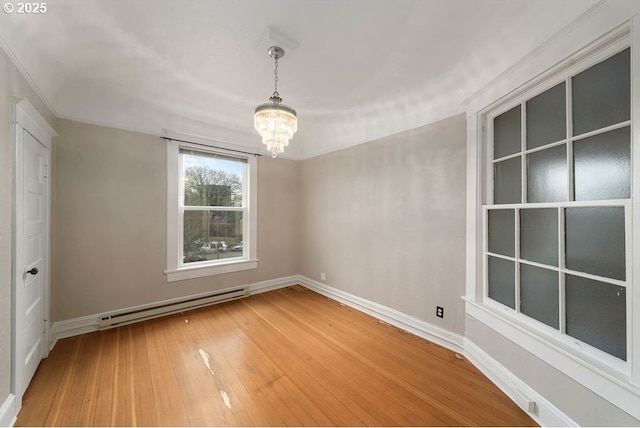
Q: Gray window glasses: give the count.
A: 12